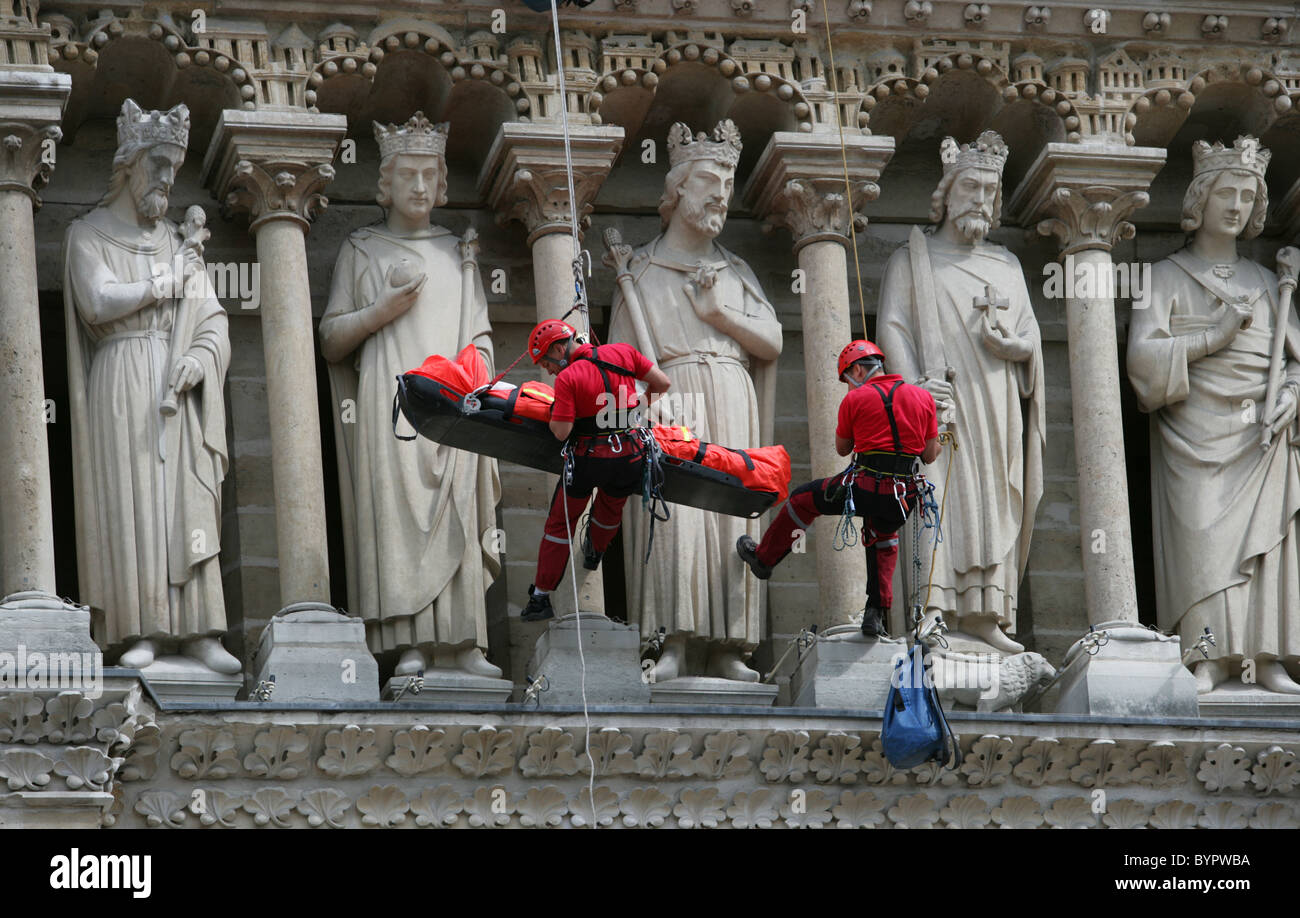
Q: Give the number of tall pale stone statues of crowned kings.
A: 5